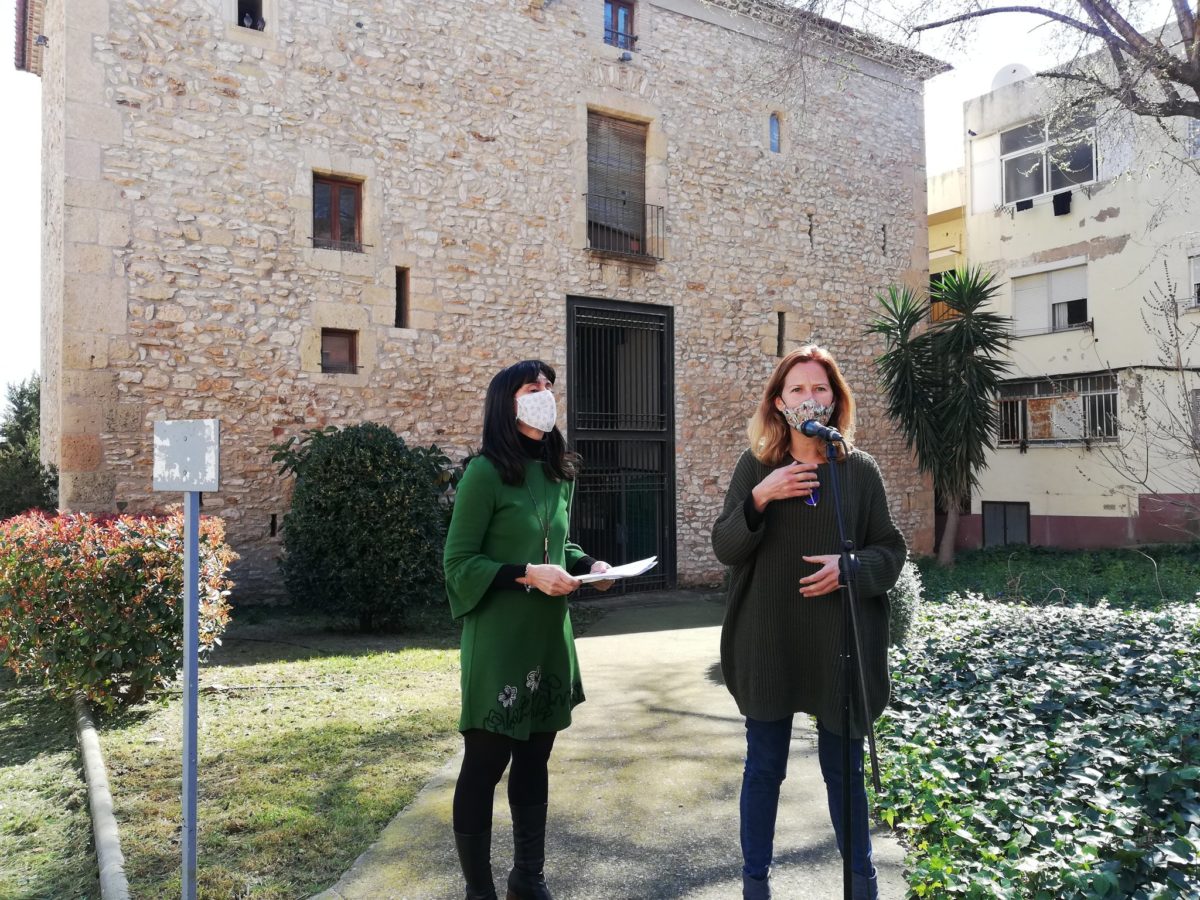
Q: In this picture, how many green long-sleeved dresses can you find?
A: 1